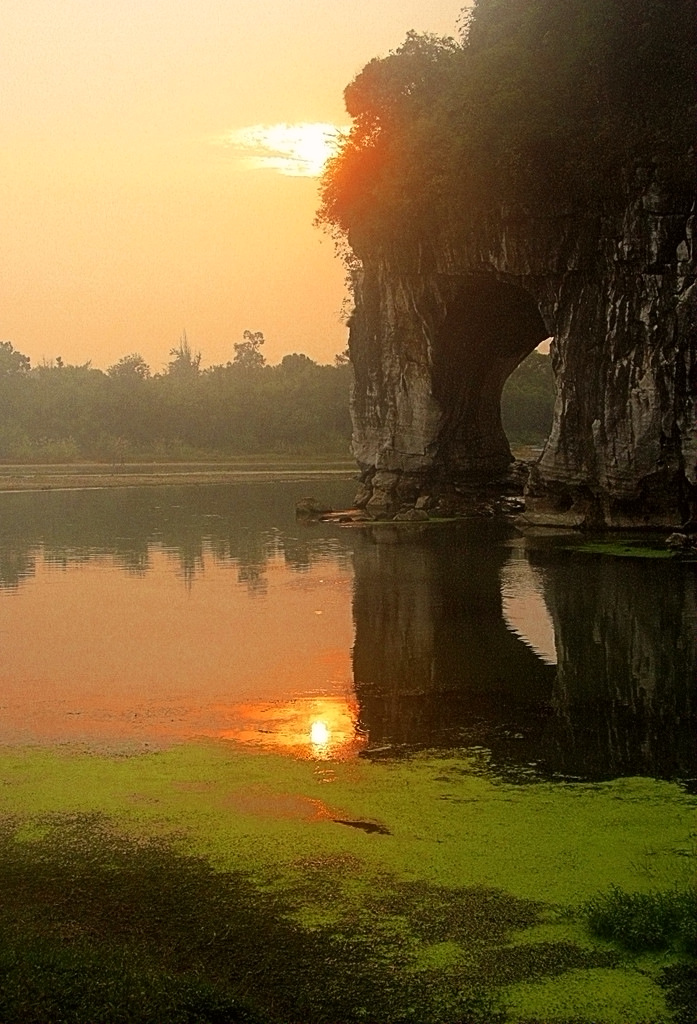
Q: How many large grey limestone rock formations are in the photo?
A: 1